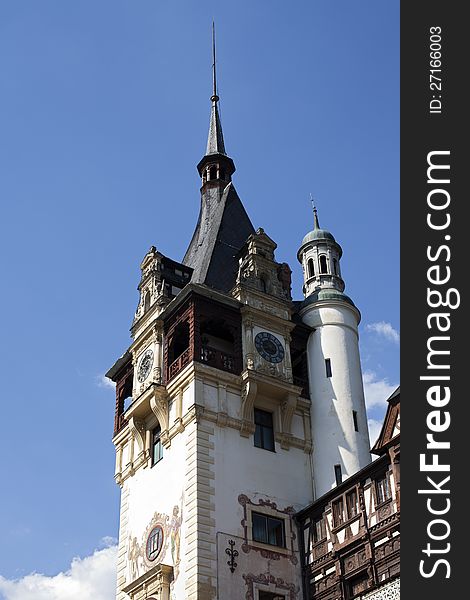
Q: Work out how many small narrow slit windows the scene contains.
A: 3